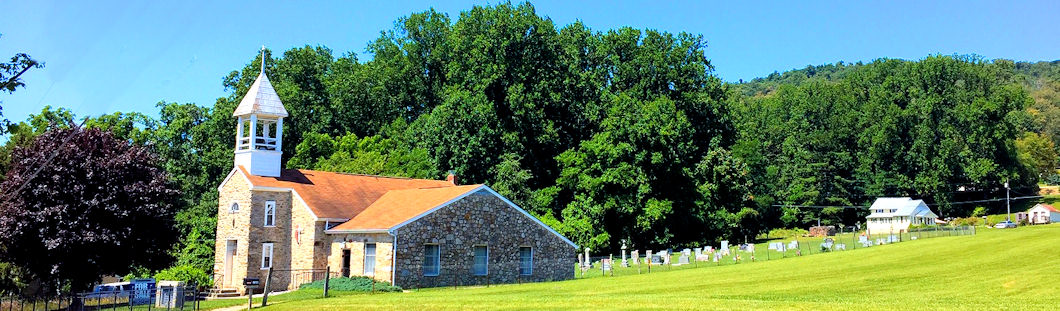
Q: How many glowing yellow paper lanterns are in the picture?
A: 0